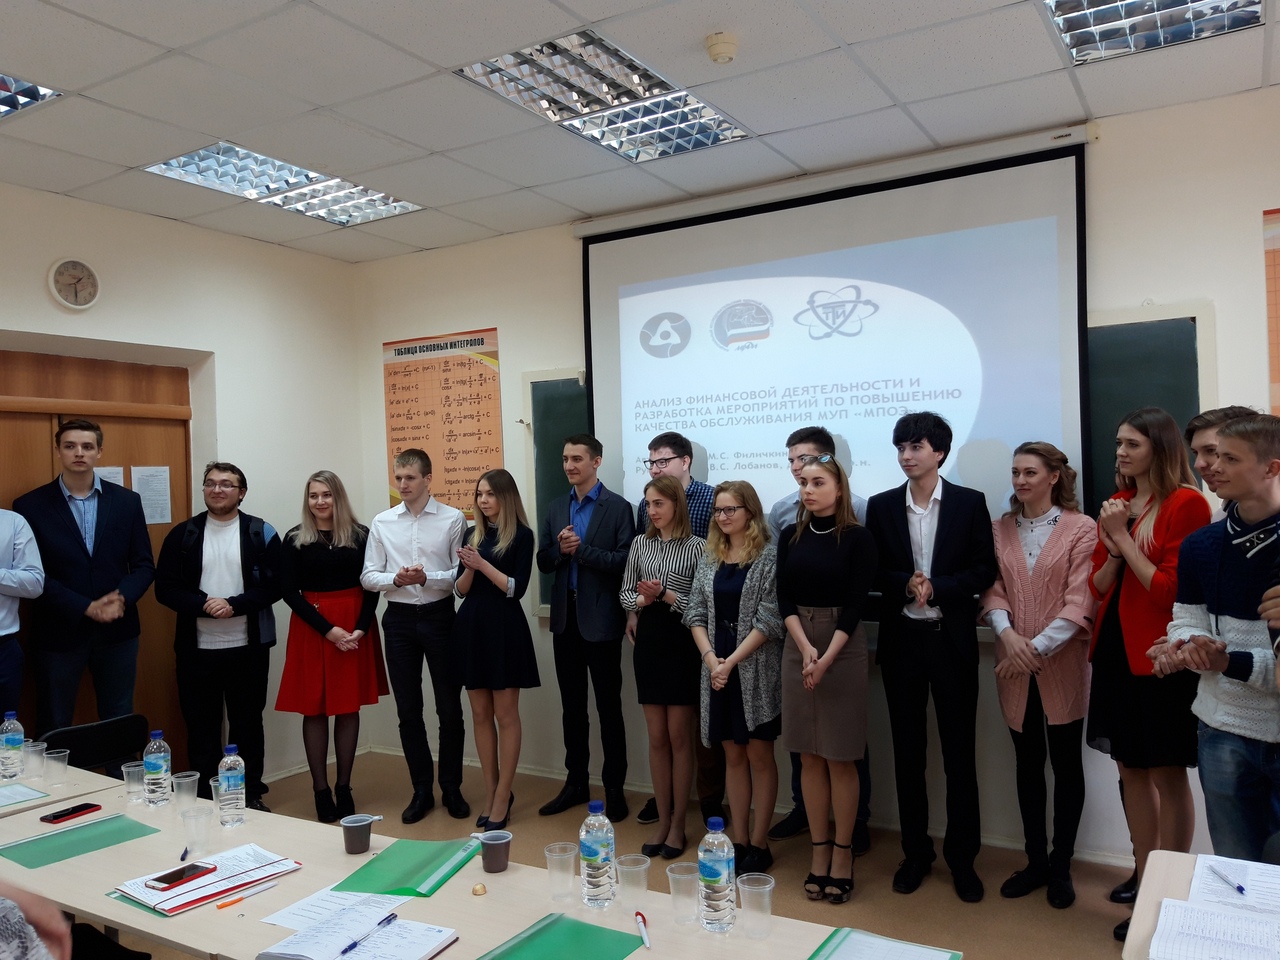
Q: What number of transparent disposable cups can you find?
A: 11